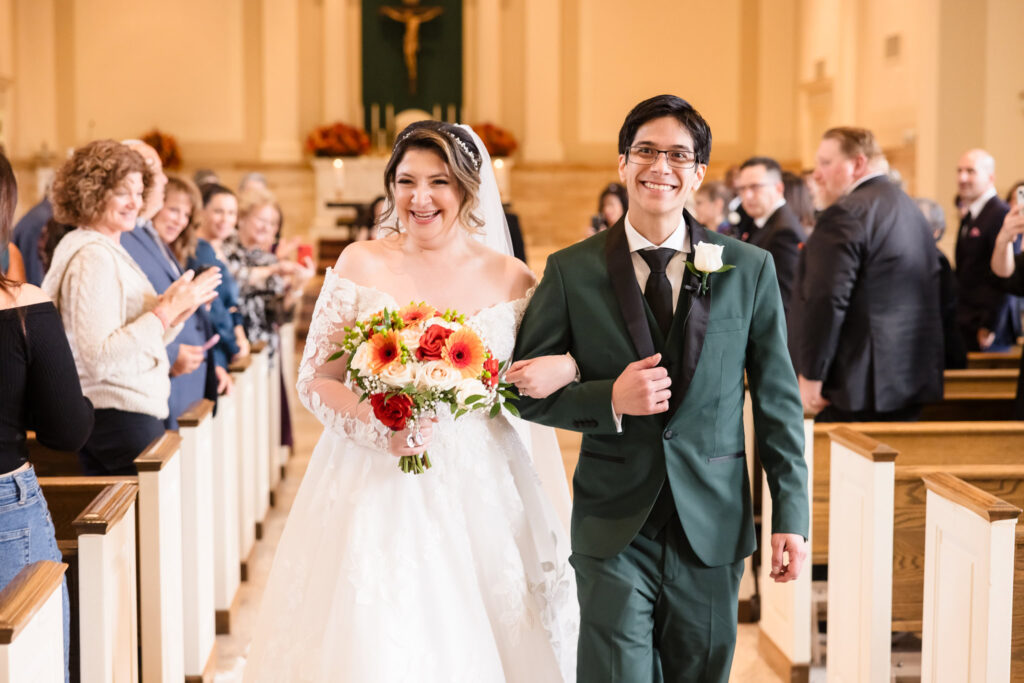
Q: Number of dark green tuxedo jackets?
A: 1